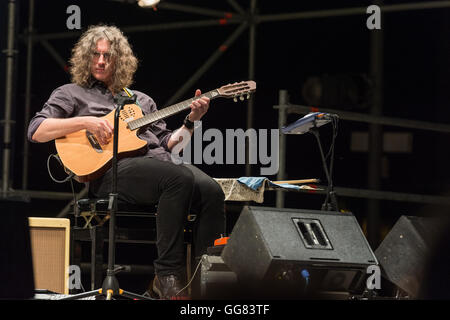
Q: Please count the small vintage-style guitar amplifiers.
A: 1